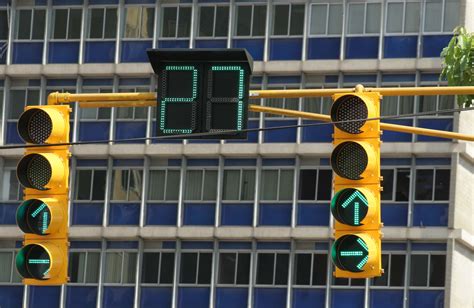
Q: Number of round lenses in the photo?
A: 8